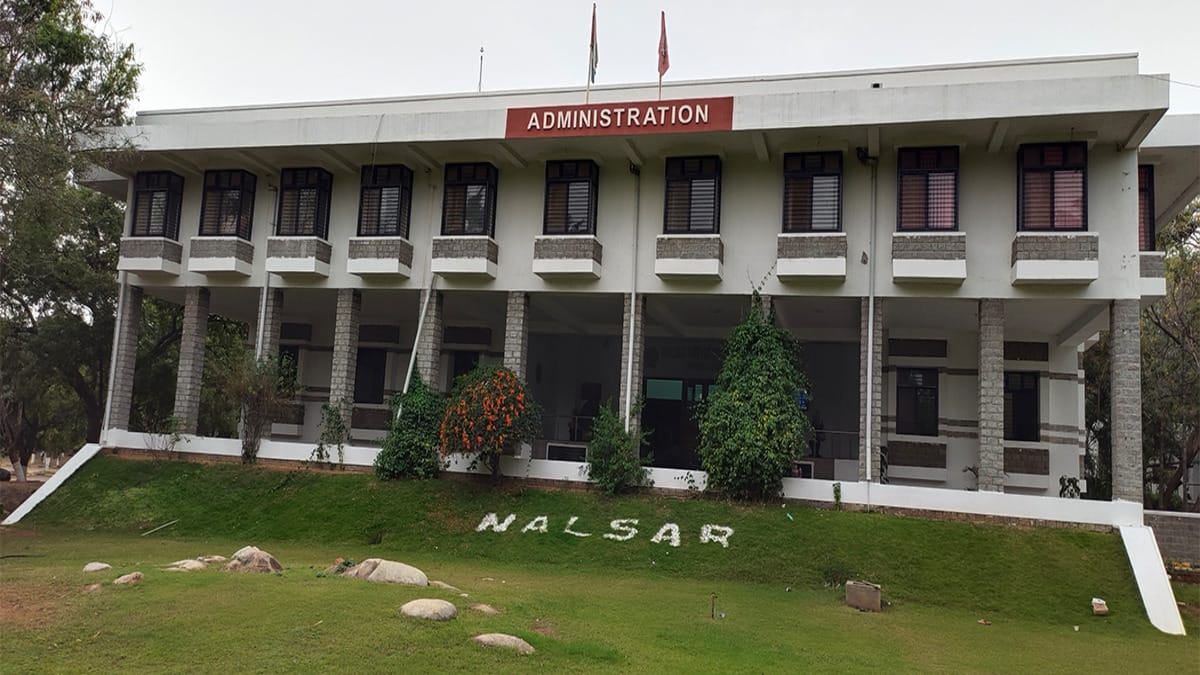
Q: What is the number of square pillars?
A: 11